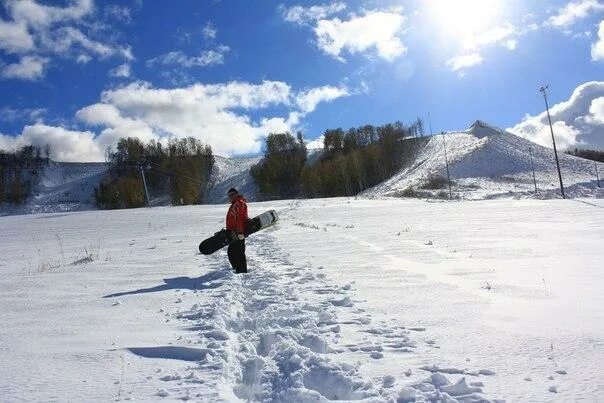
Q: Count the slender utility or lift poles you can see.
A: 6